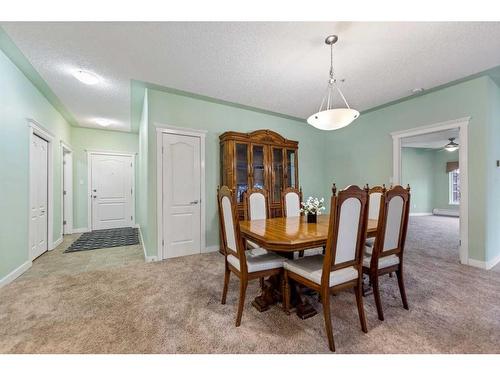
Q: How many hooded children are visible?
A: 0